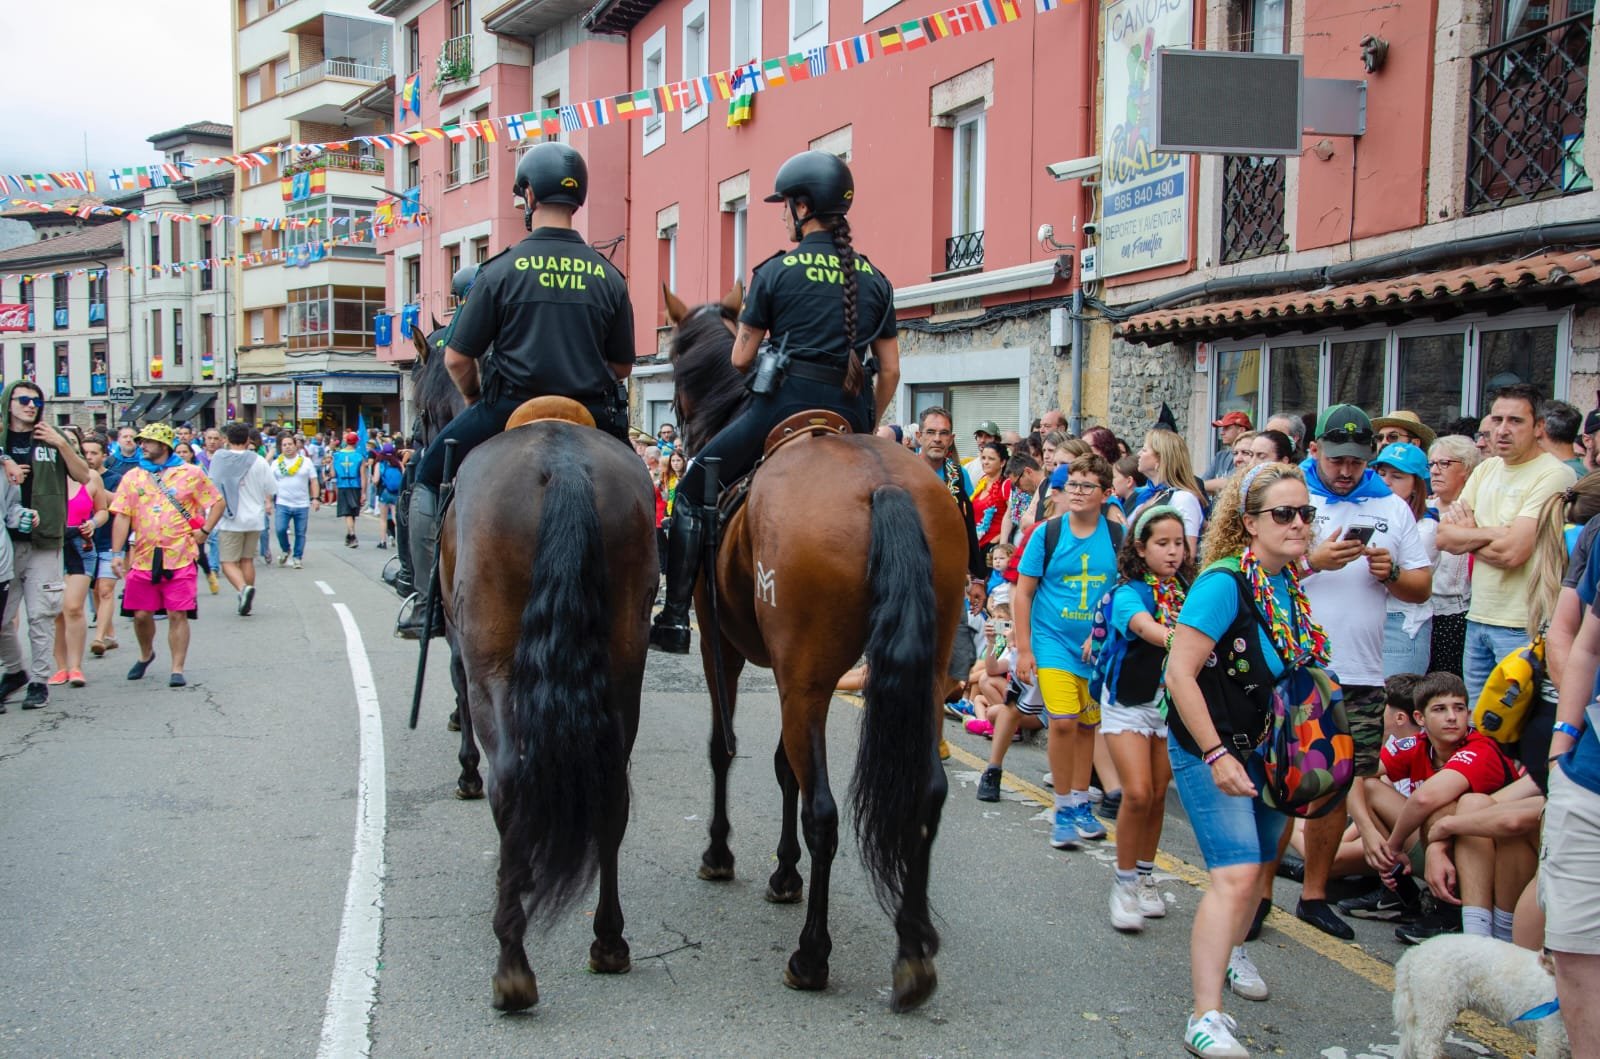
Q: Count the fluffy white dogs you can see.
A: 1